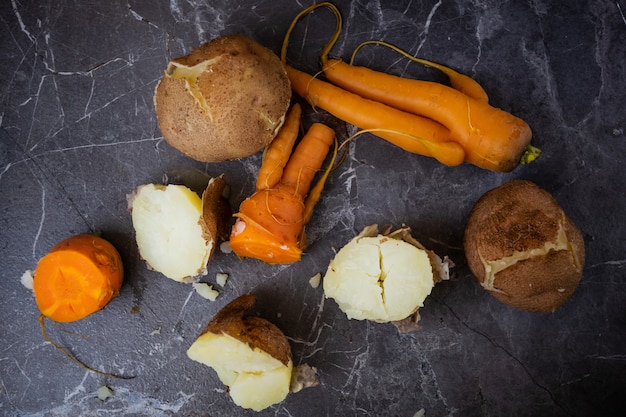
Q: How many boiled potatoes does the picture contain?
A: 5